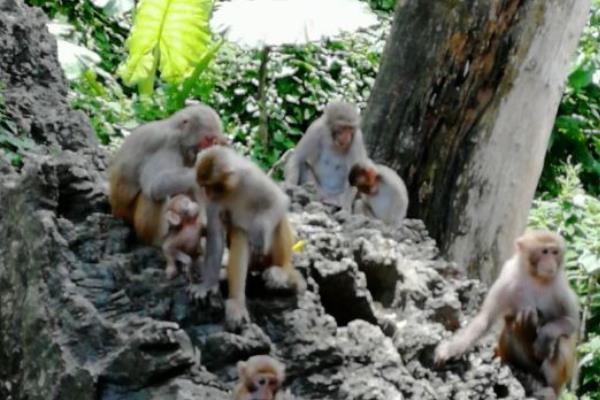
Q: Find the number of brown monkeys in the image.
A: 7